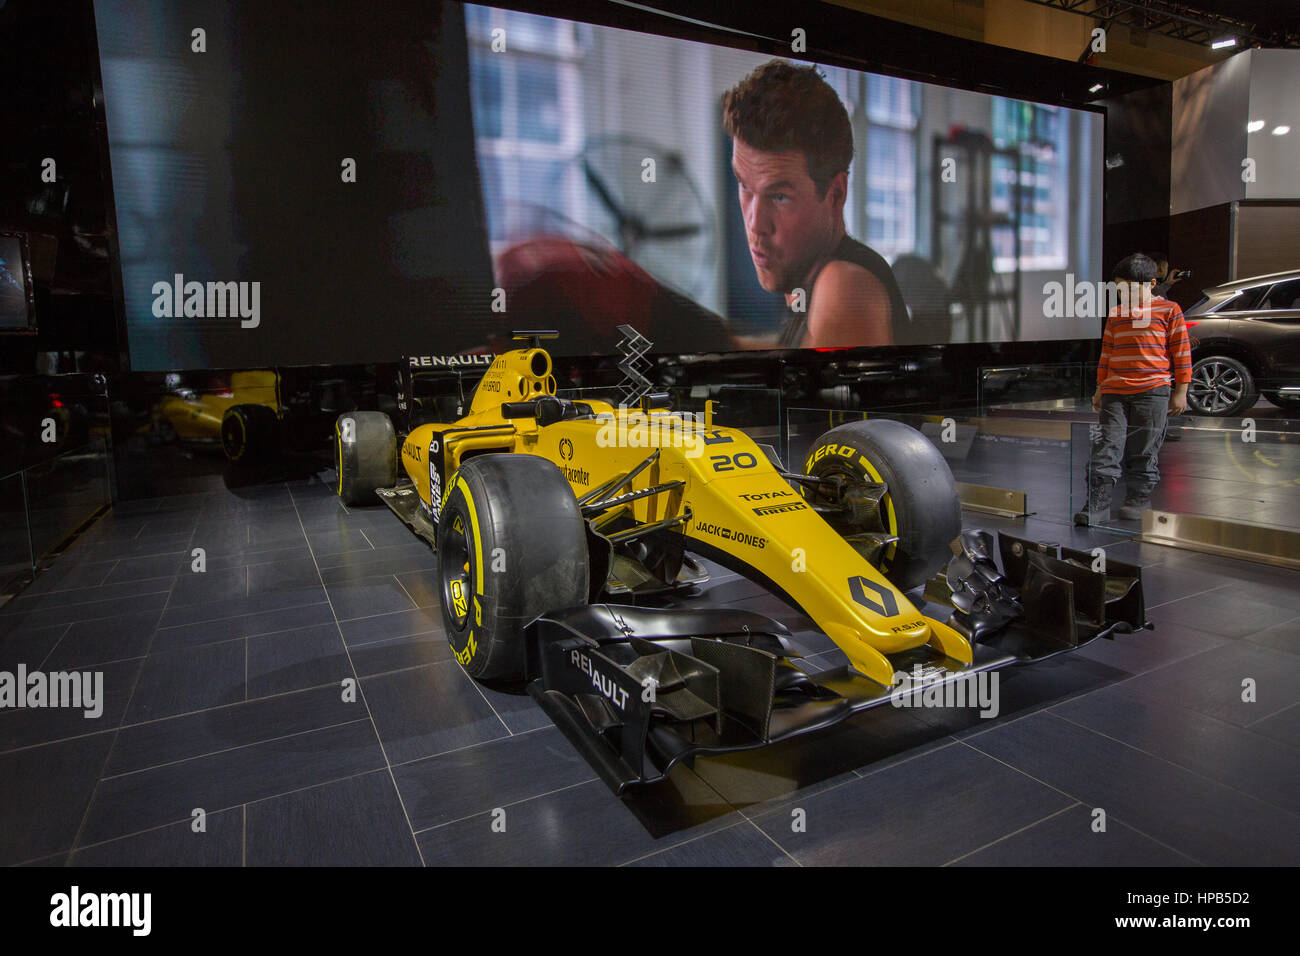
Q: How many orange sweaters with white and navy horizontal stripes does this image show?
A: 1